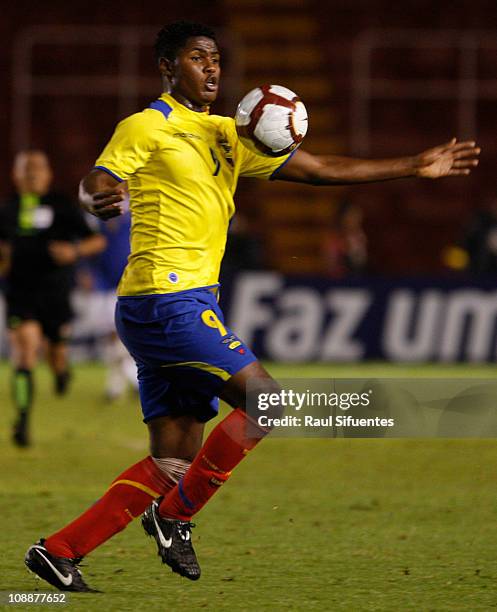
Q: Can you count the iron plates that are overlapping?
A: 0